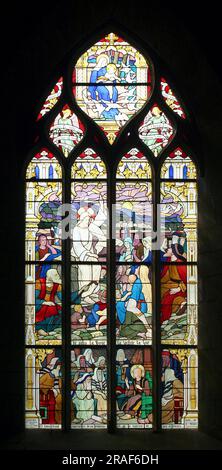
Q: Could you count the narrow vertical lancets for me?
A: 4